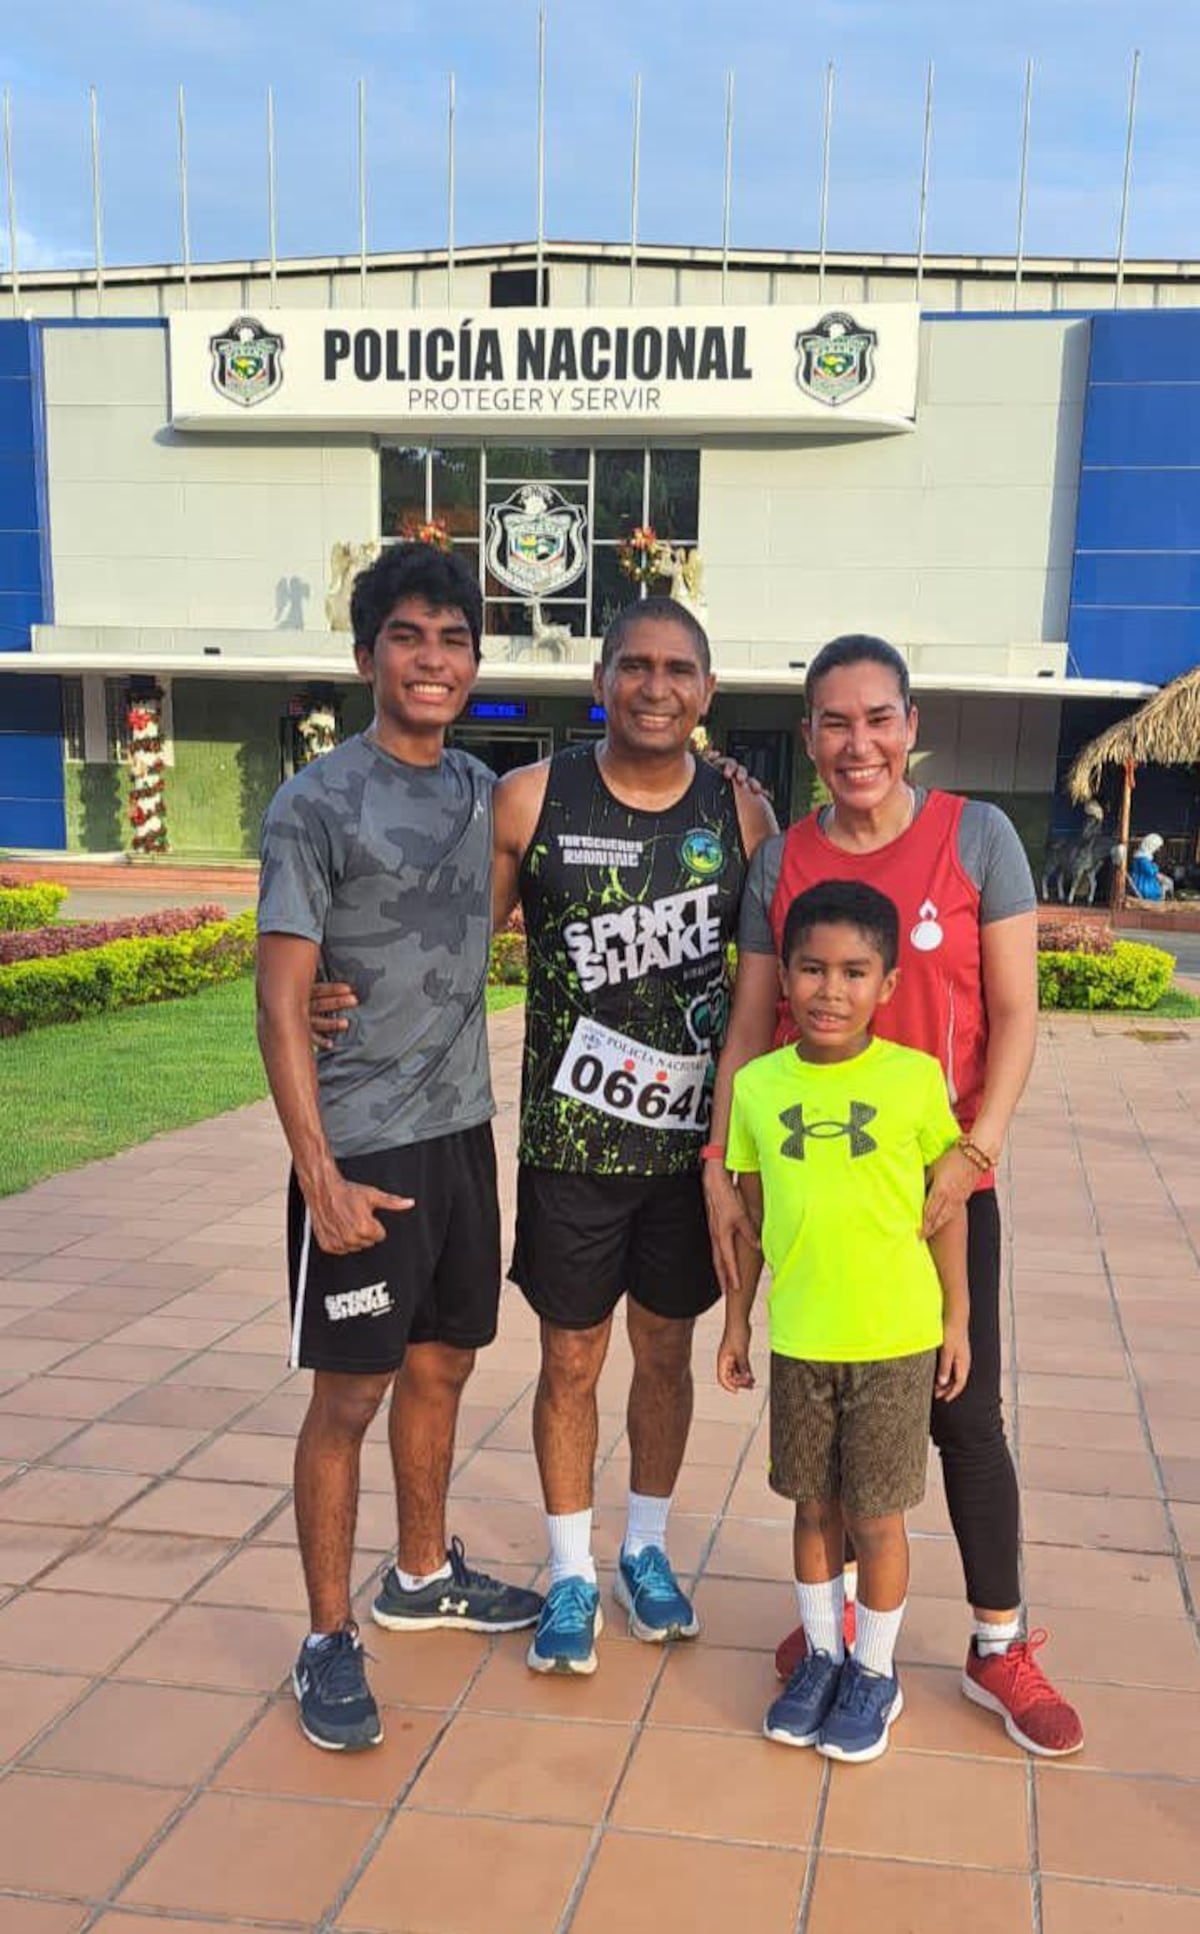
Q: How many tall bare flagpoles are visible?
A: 13